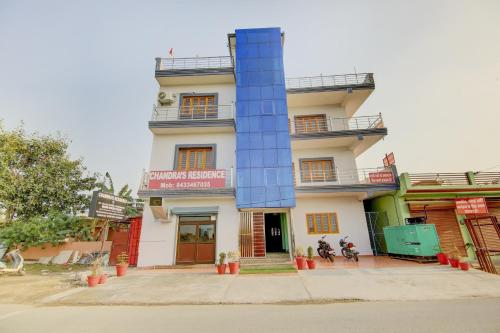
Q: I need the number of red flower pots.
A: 10